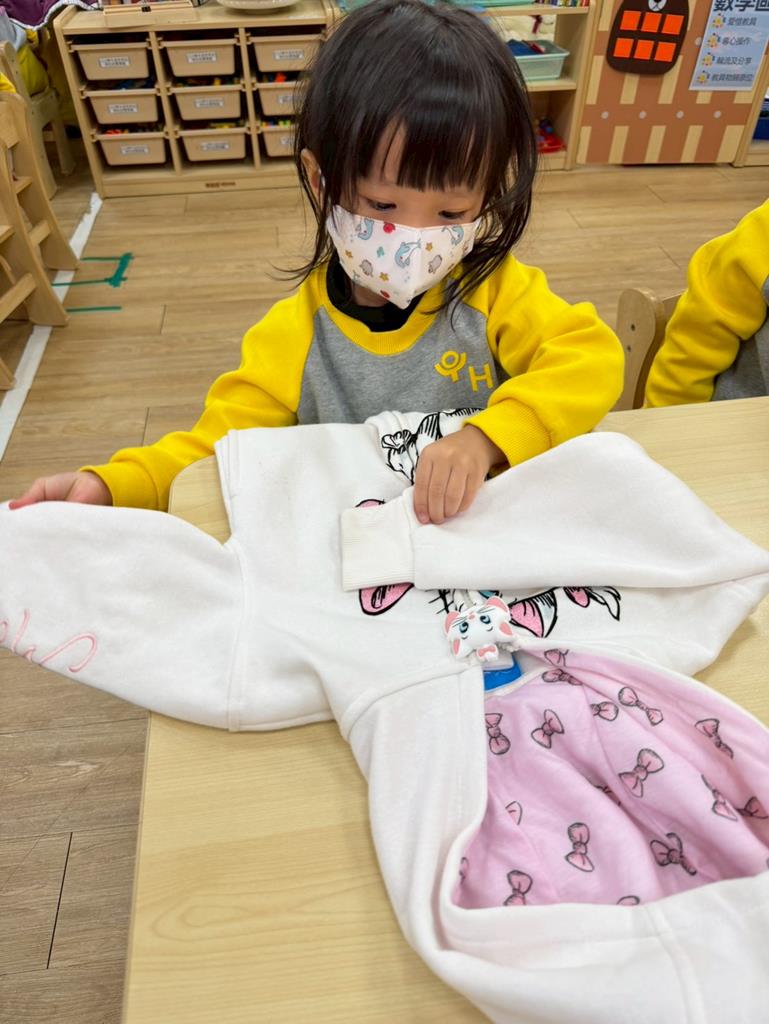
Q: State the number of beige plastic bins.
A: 9